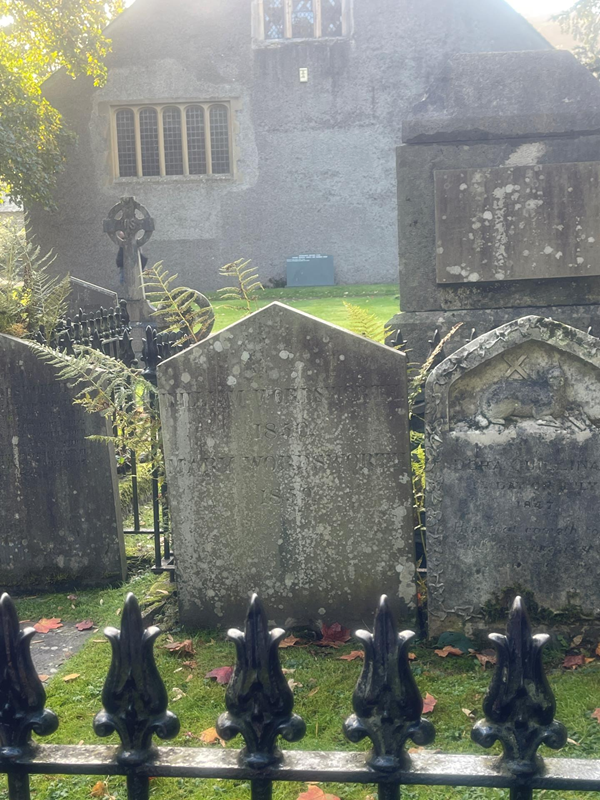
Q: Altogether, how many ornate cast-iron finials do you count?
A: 5